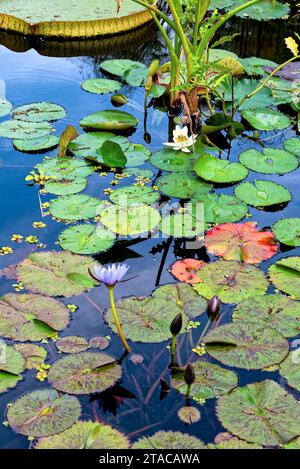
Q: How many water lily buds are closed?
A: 3